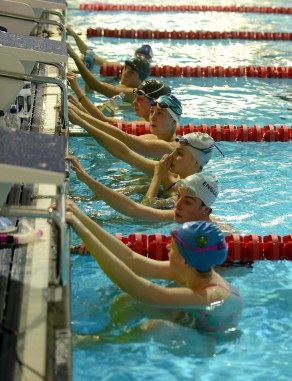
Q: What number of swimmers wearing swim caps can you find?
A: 7